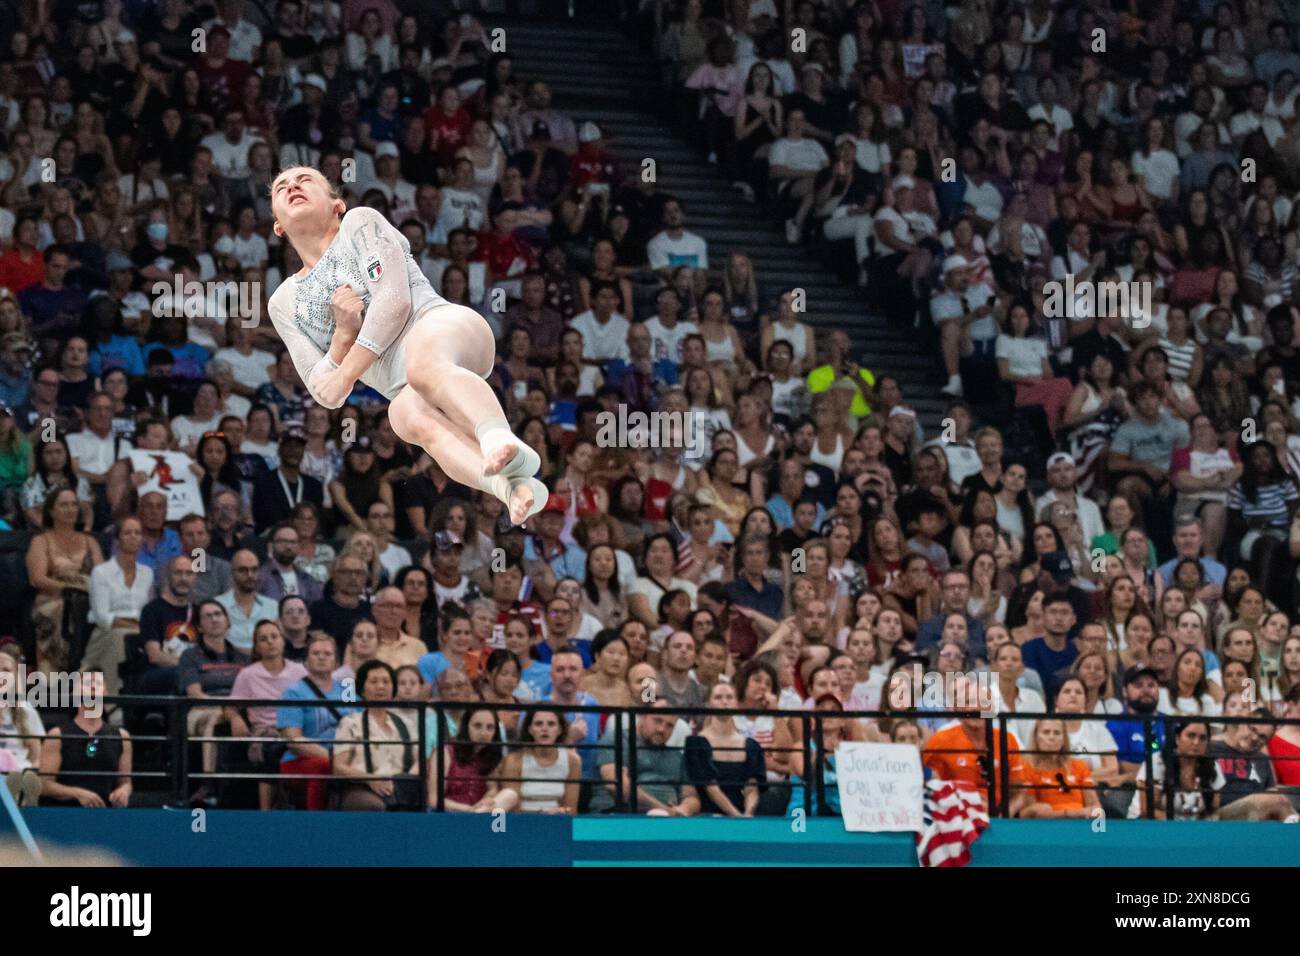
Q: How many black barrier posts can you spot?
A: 12